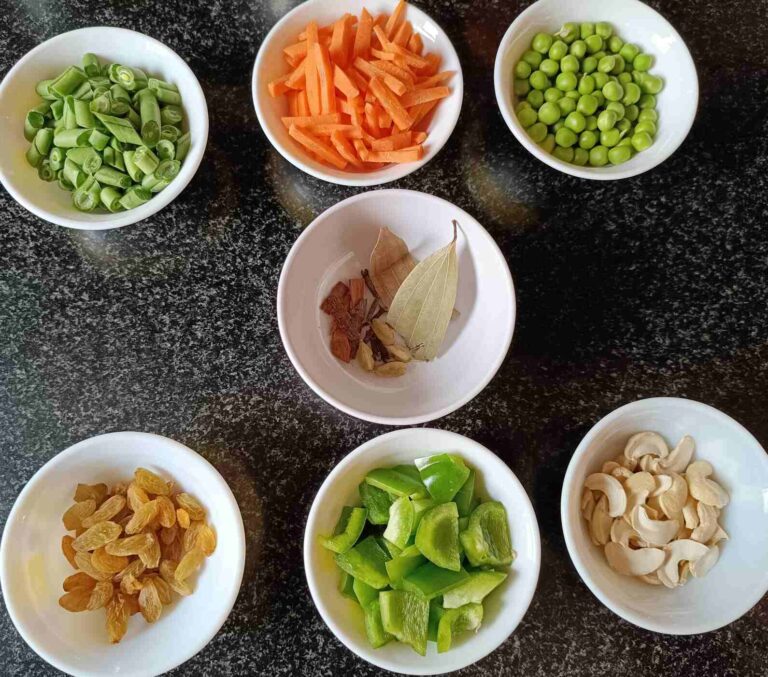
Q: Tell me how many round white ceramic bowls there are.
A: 7